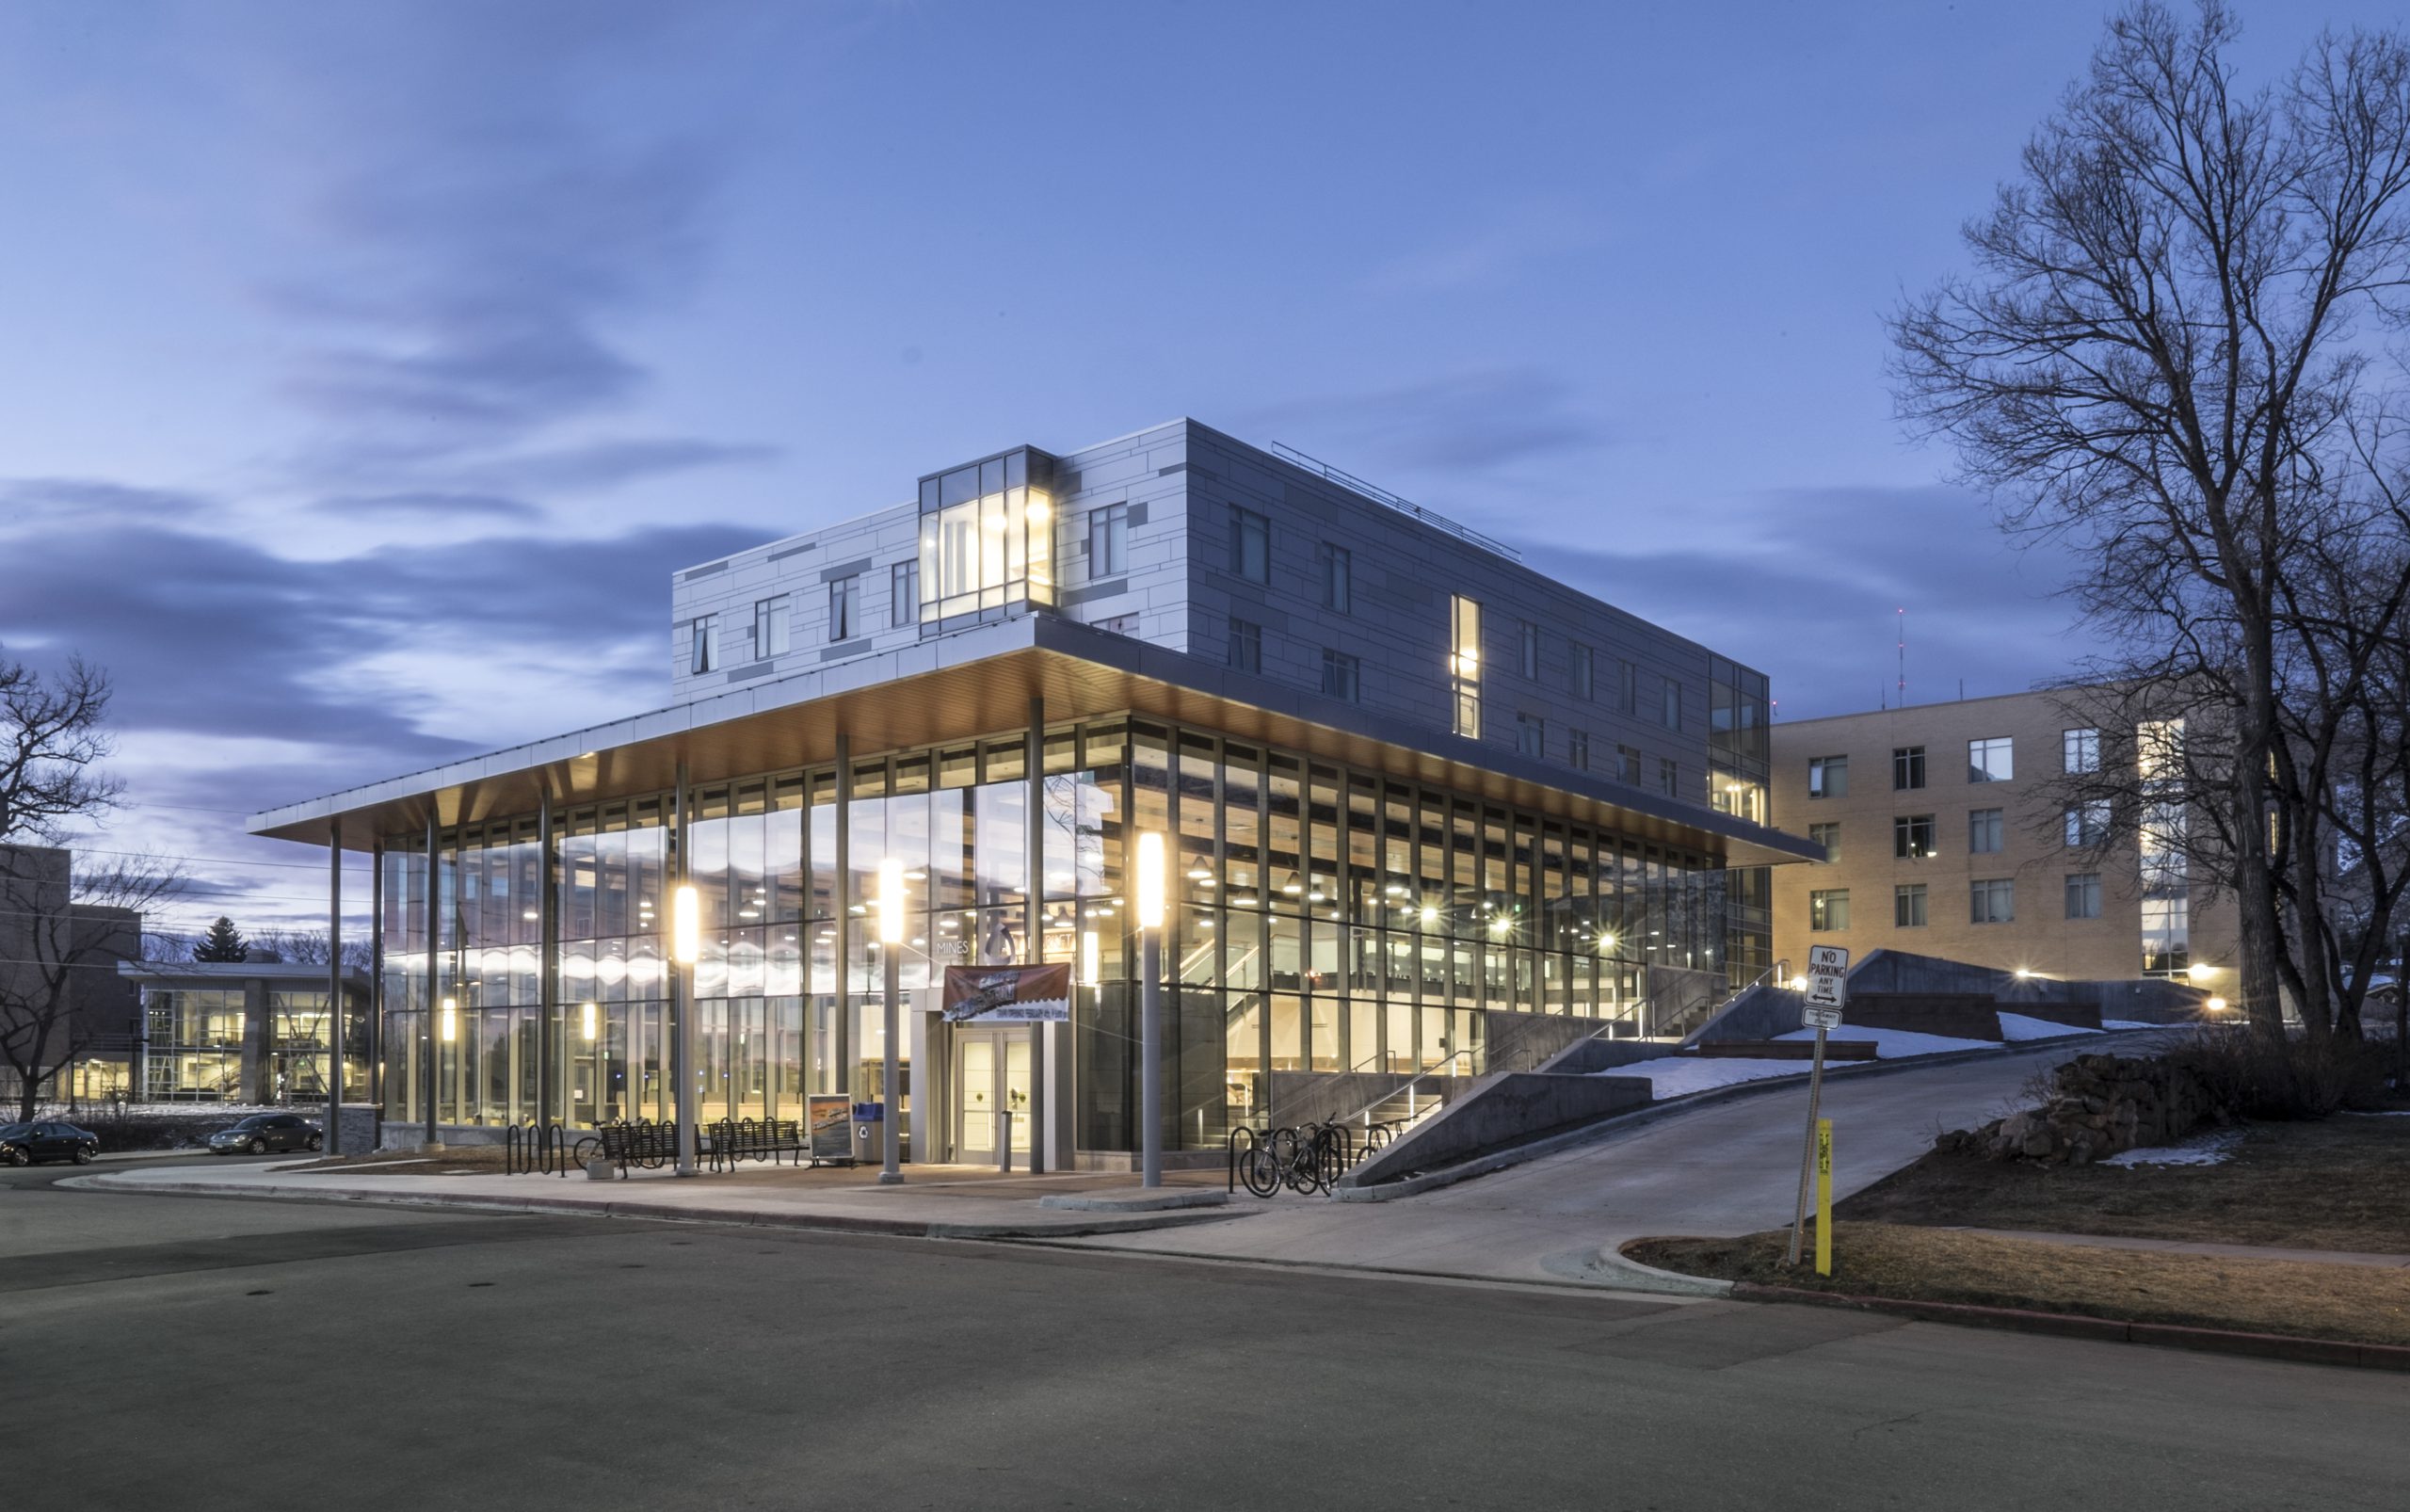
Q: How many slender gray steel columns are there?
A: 7